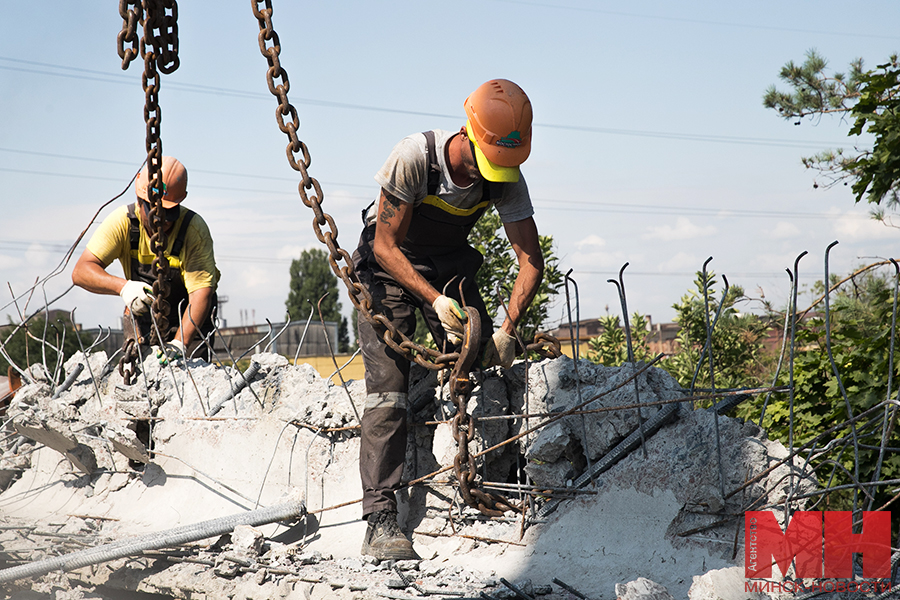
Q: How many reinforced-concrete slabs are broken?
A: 1